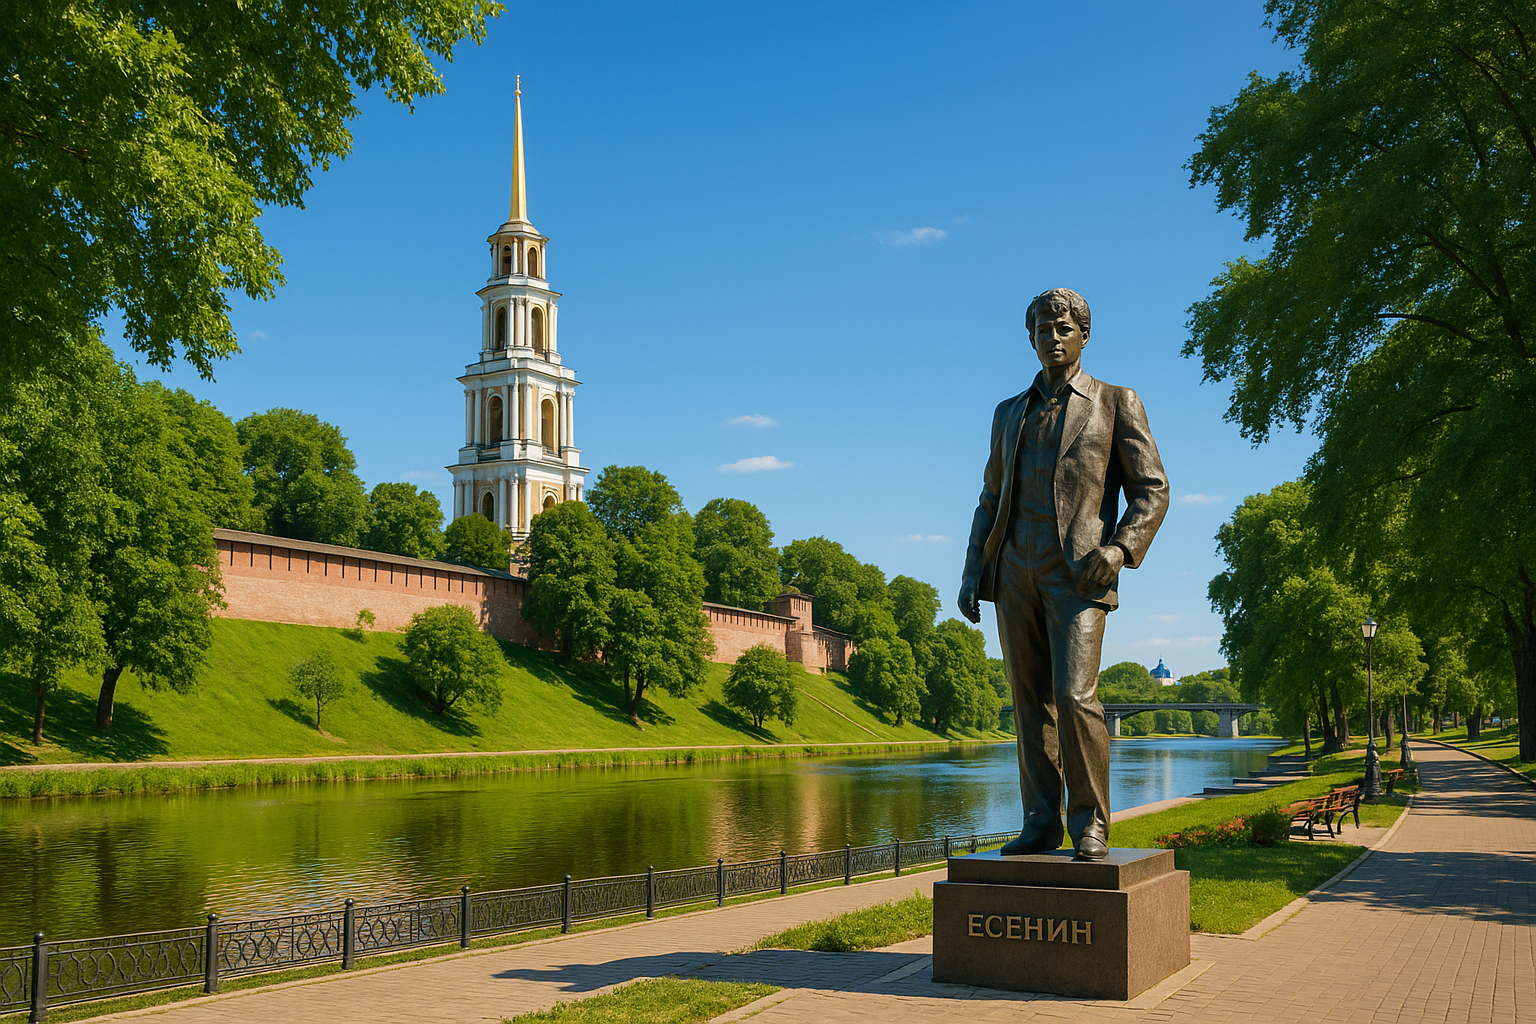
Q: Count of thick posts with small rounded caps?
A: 12